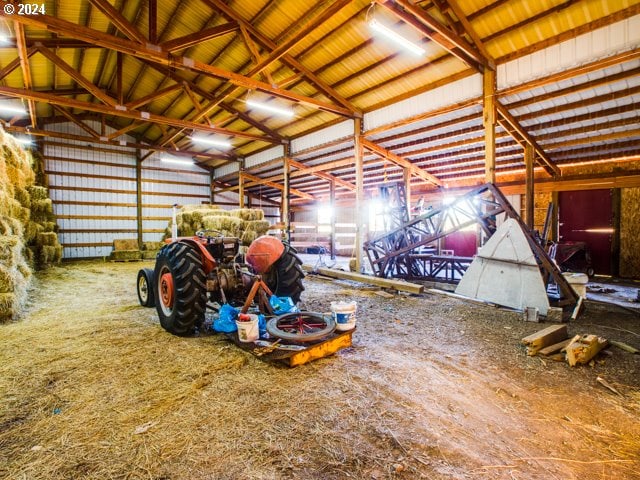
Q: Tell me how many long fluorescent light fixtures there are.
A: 7